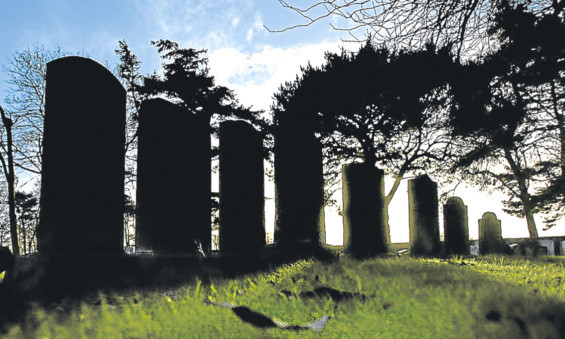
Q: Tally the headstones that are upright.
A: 8